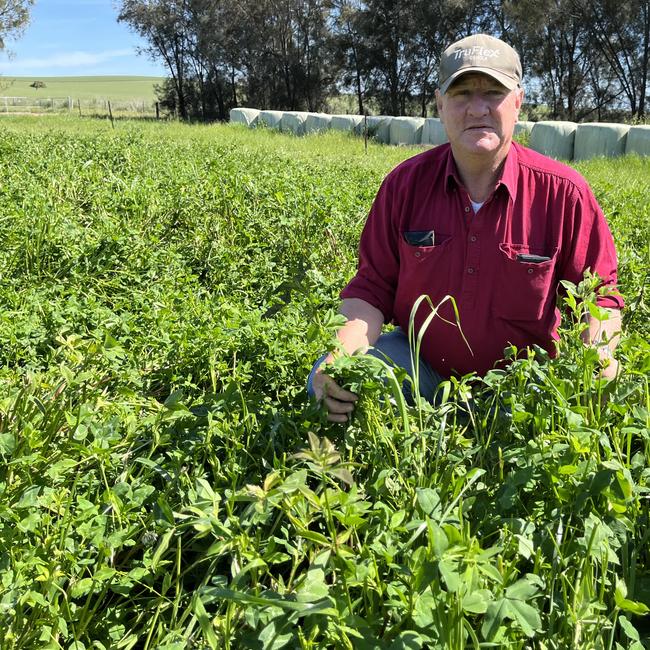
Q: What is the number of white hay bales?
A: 12